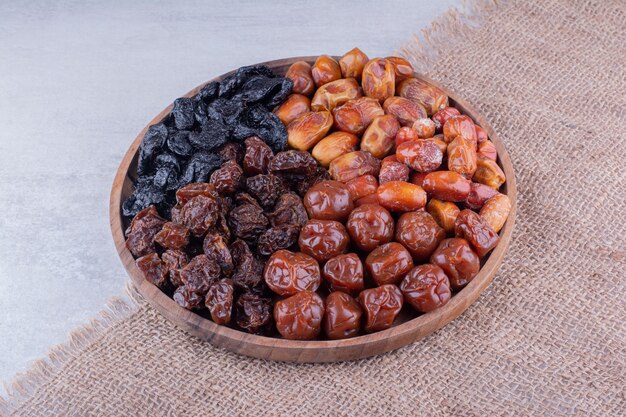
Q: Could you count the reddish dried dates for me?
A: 13